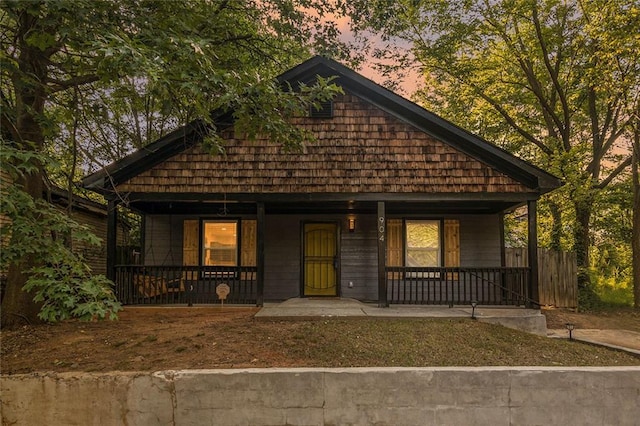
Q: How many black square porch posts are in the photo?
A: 4